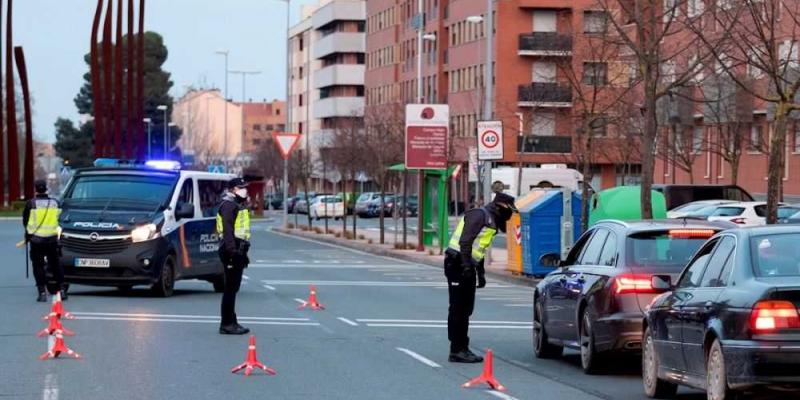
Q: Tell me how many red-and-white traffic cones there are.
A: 6